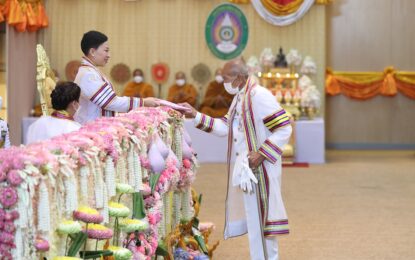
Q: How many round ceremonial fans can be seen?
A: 4